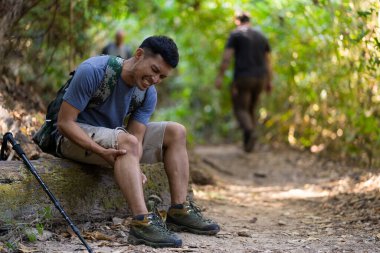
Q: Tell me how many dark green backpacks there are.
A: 1